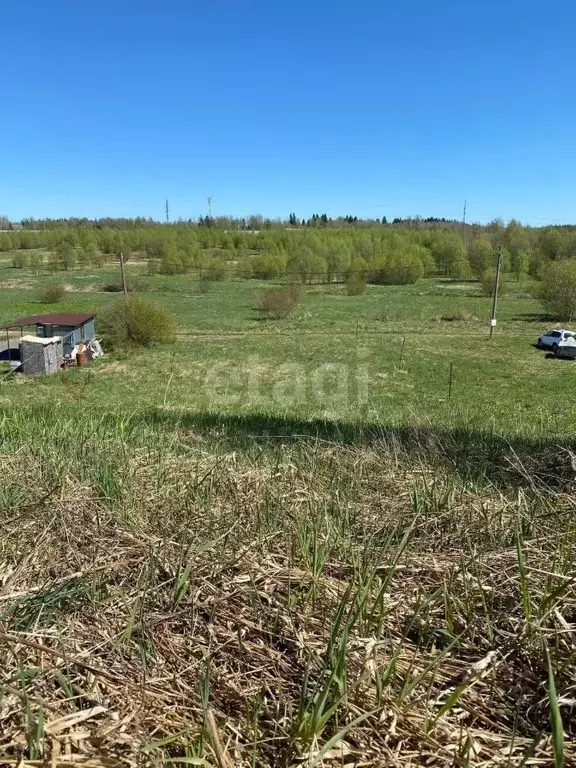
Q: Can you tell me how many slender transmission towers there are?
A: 3